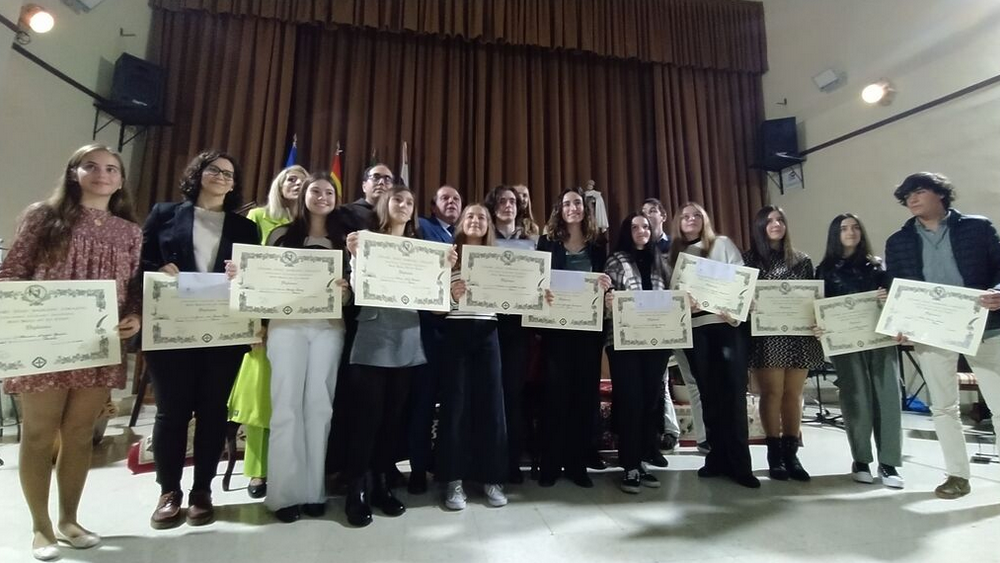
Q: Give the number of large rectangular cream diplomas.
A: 11